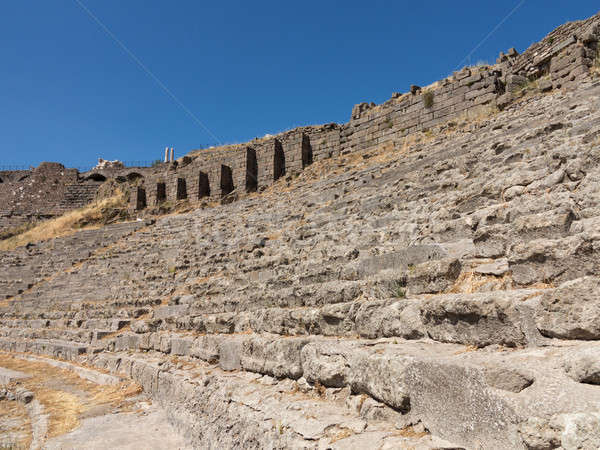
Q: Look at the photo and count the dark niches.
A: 8